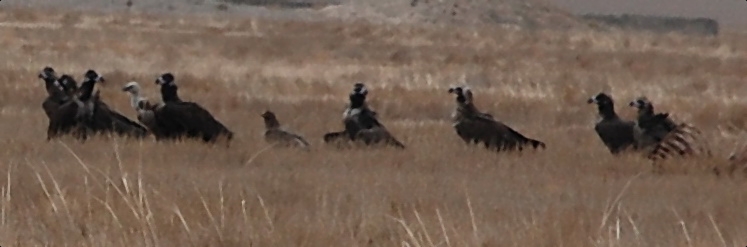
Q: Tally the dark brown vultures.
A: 8